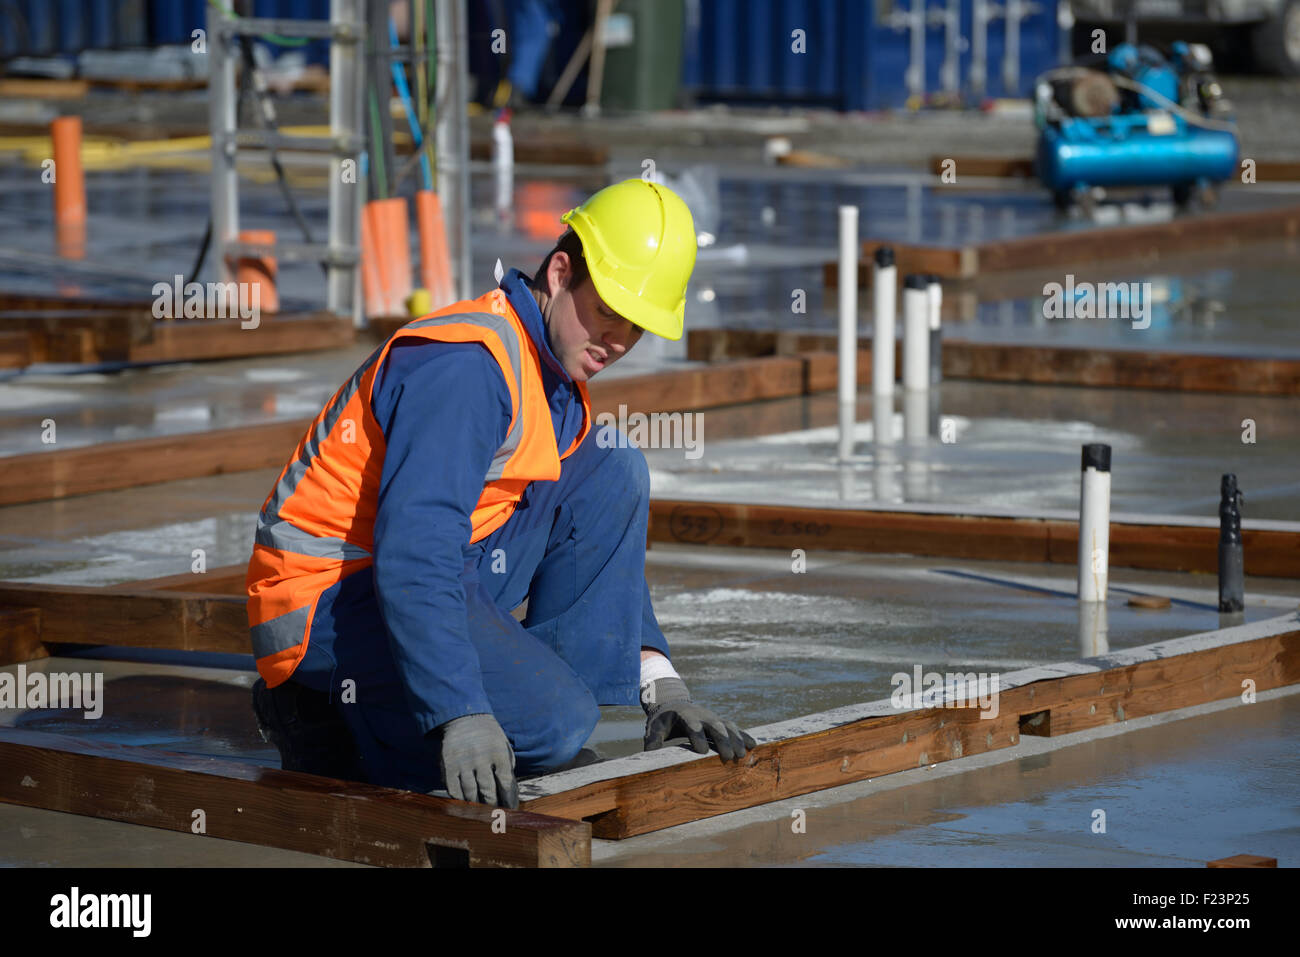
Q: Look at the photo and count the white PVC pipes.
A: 5